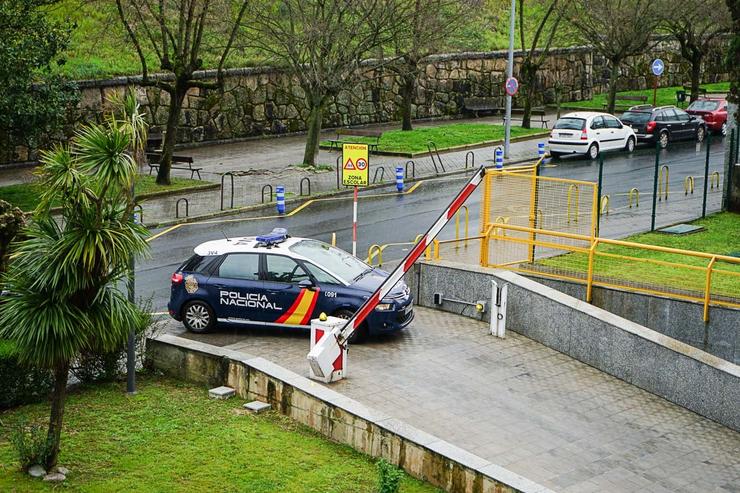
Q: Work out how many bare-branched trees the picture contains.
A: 6